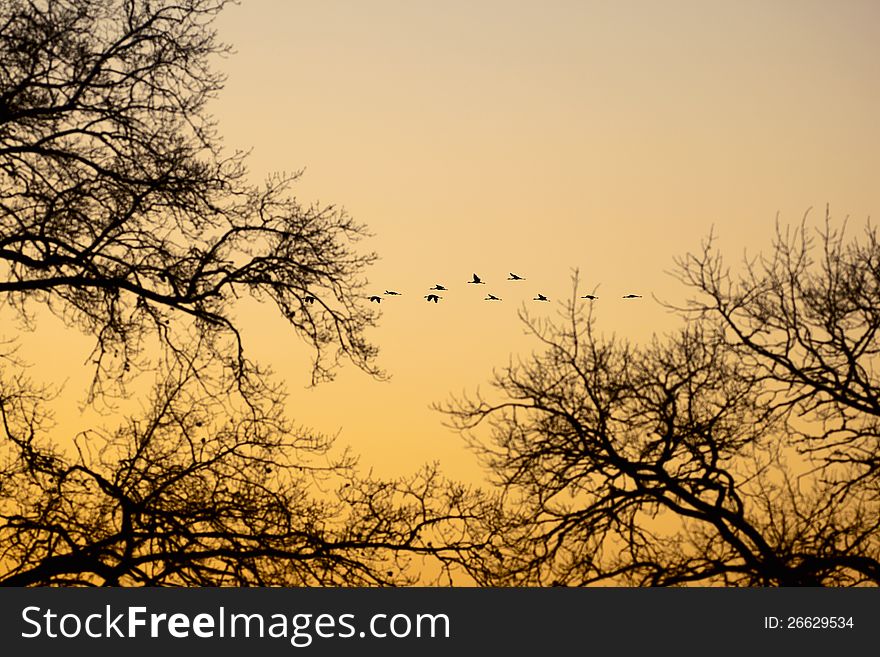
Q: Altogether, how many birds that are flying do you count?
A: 11